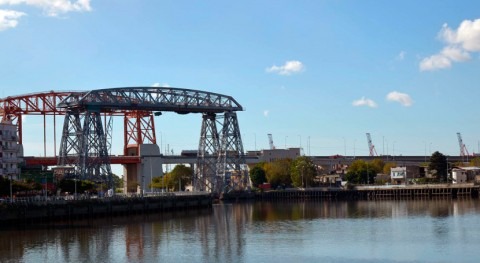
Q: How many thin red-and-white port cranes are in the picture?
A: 3